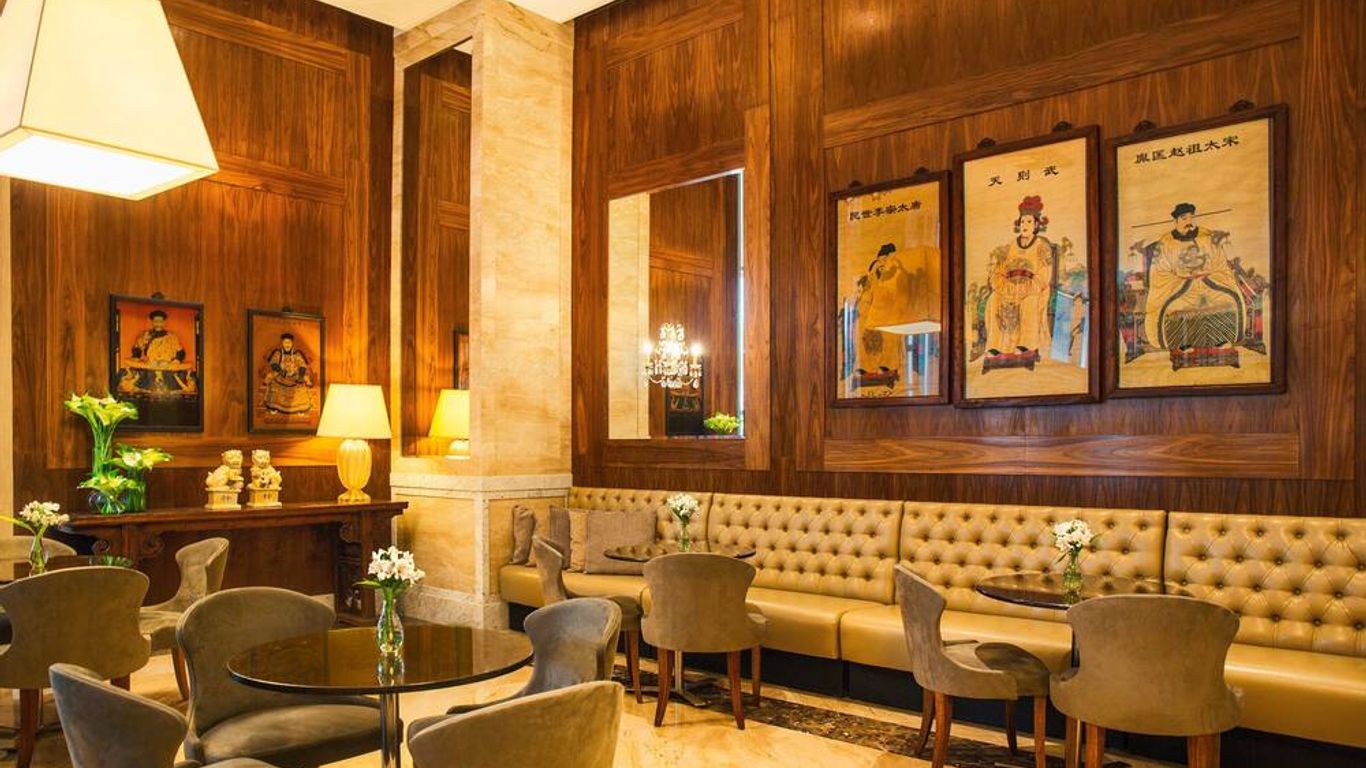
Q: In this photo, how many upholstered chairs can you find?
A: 11